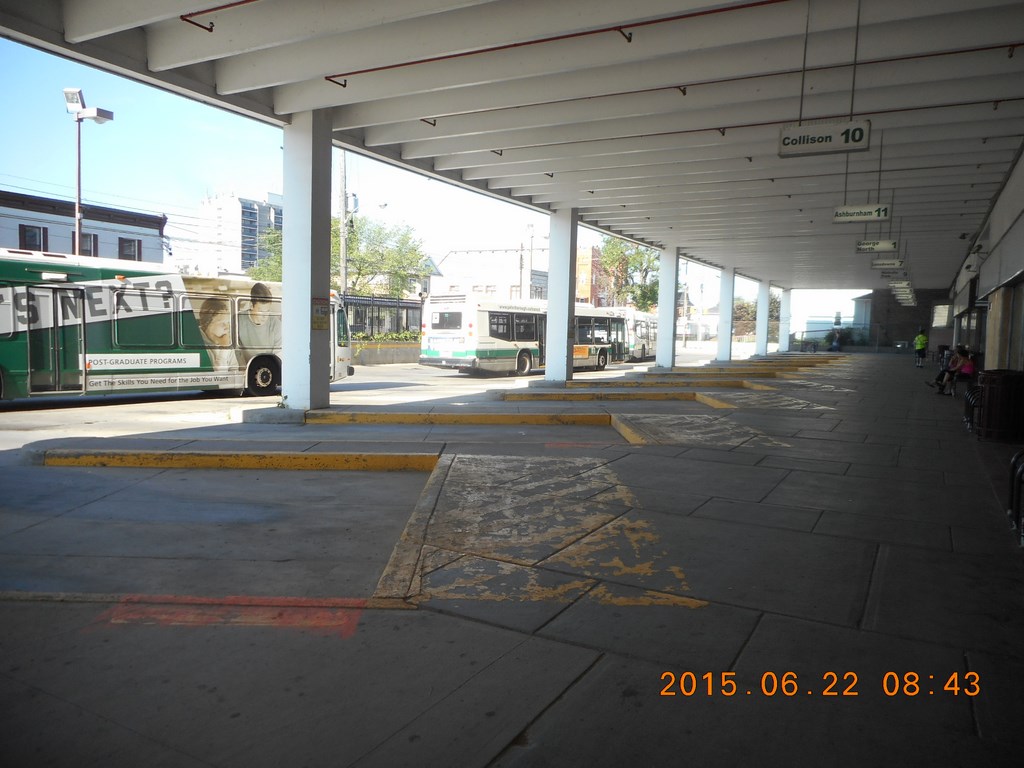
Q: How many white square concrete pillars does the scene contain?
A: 6